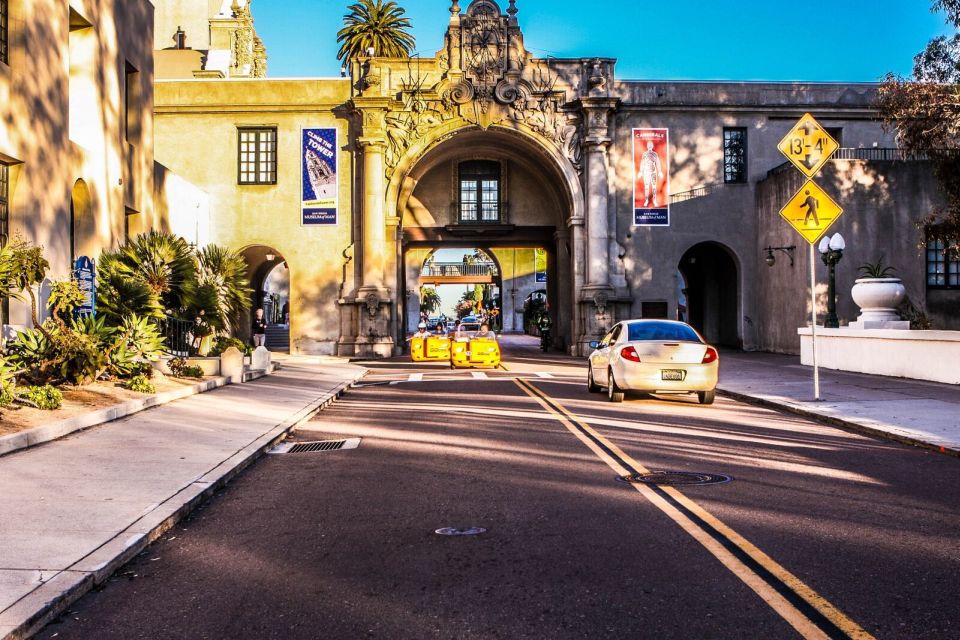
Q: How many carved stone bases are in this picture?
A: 2